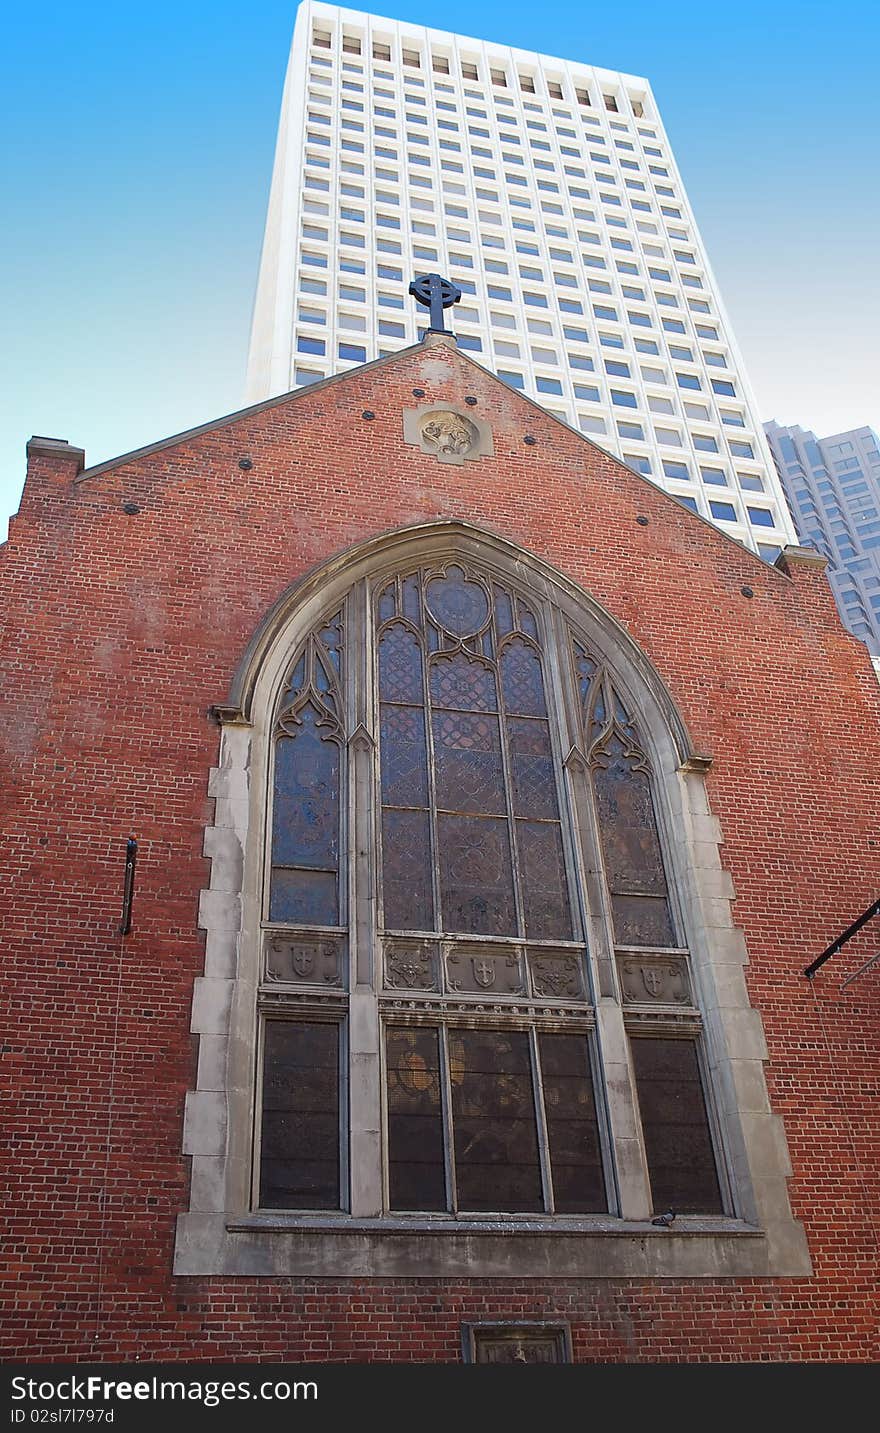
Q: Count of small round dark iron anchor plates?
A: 8